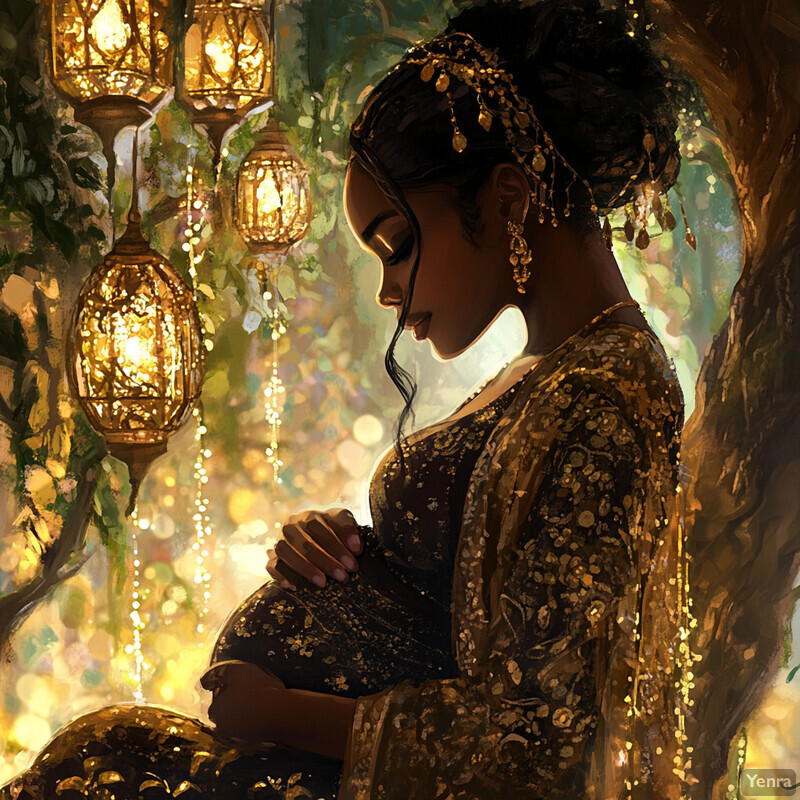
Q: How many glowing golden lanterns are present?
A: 4